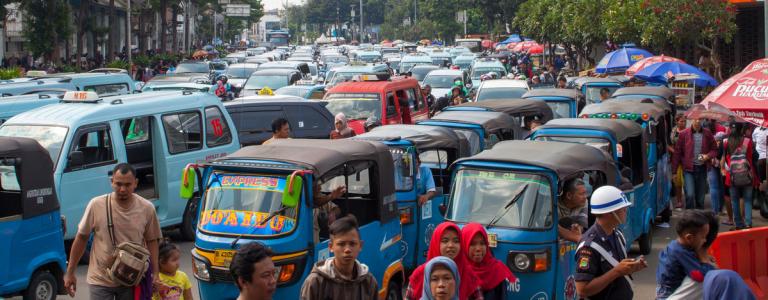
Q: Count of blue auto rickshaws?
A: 11